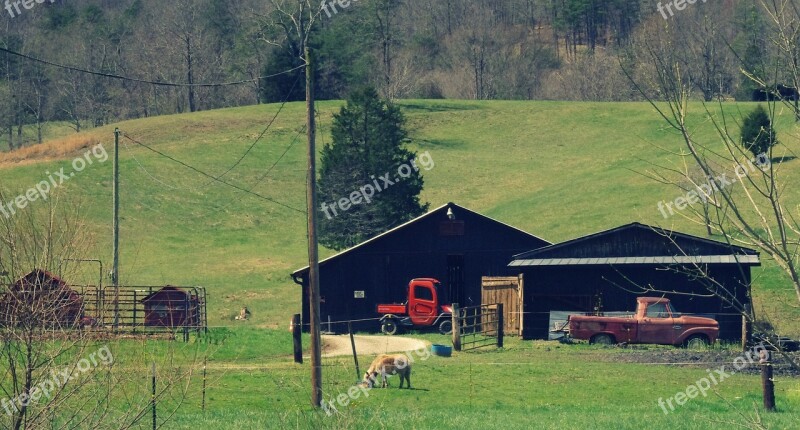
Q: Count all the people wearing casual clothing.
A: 0